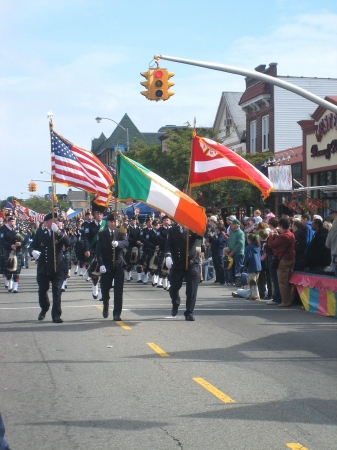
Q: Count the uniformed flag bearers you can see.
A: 3